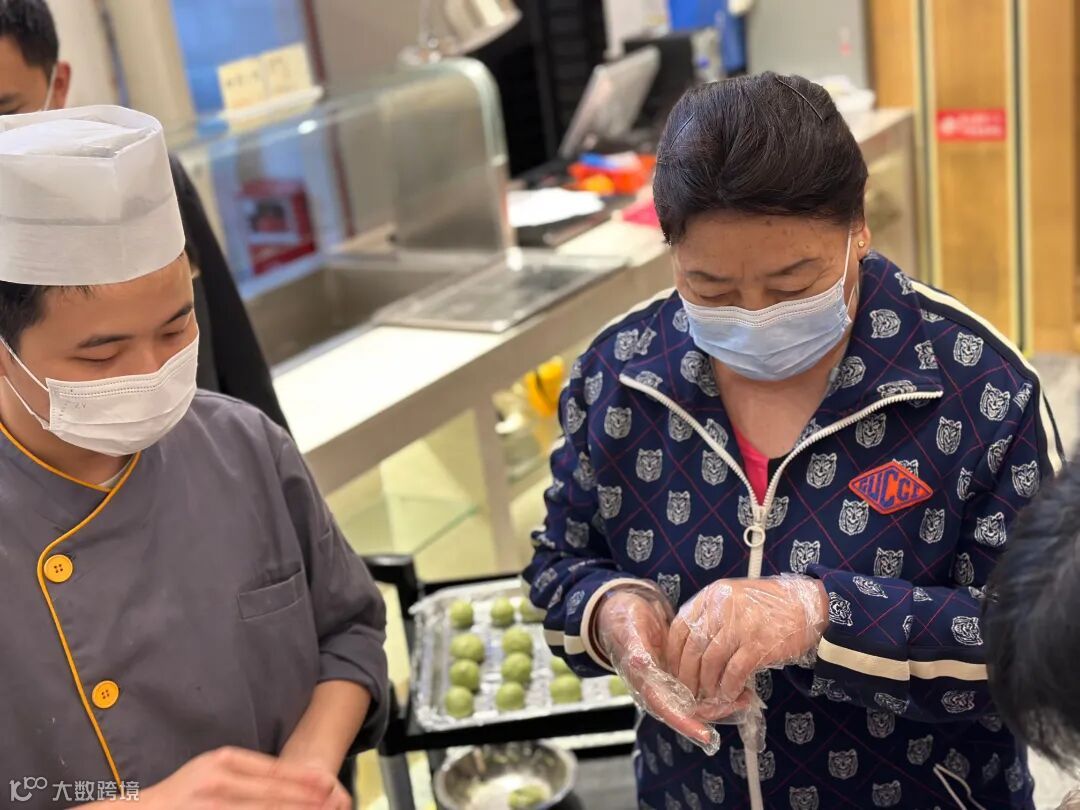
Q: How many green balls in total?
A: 12